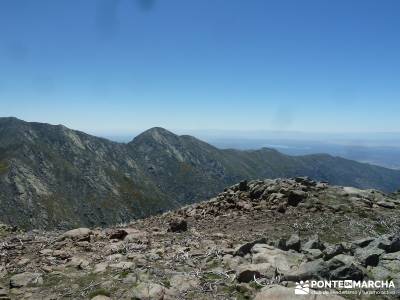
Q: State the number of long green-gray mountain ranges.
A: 1